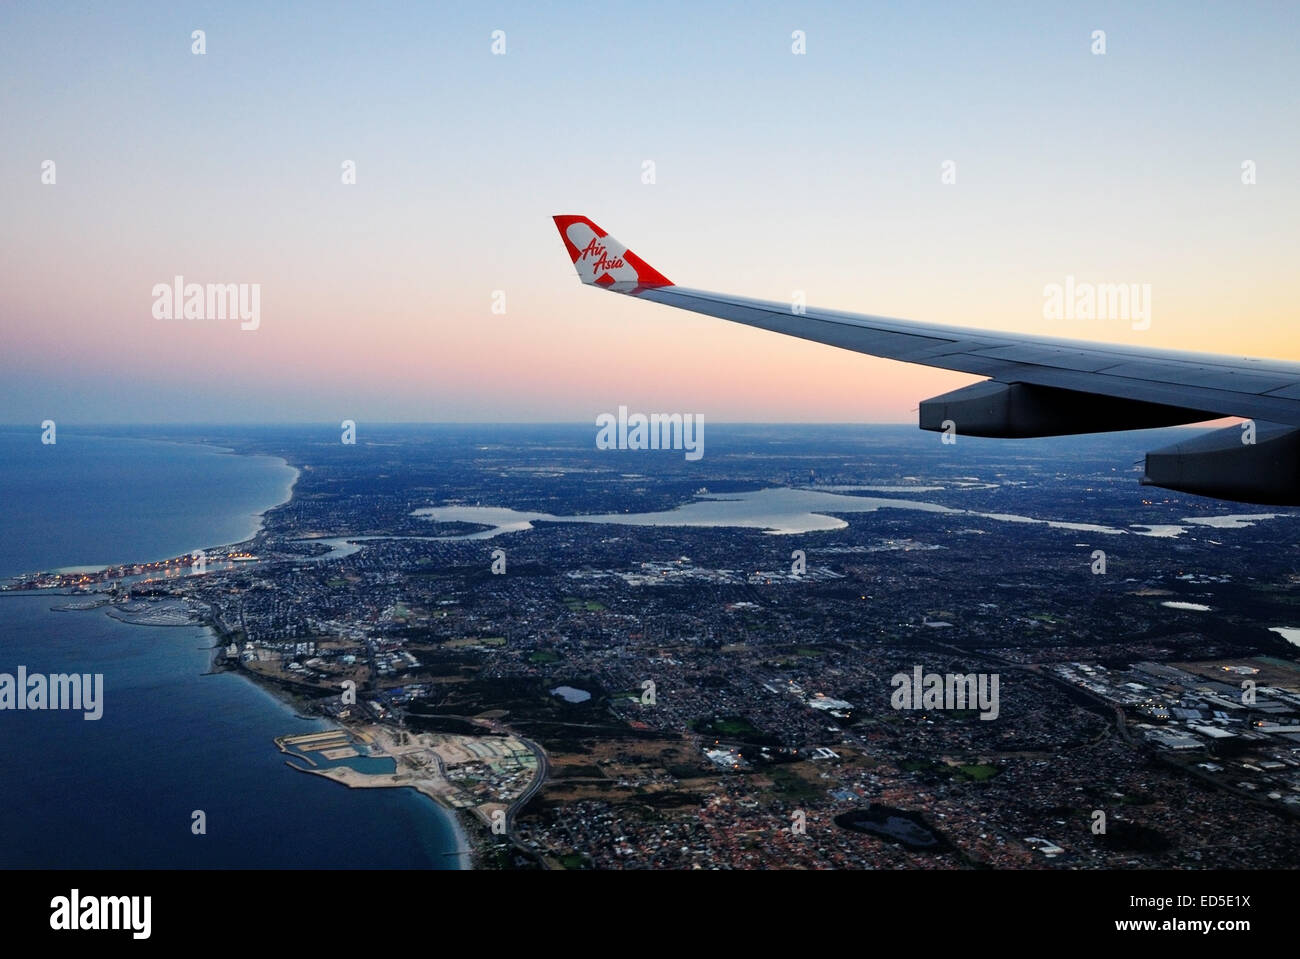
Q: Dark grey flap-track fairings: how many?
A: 2